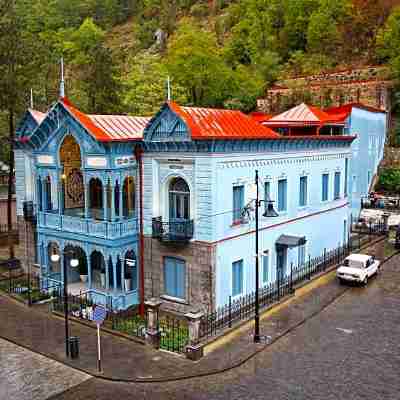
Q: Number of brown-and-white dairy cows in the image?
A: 0